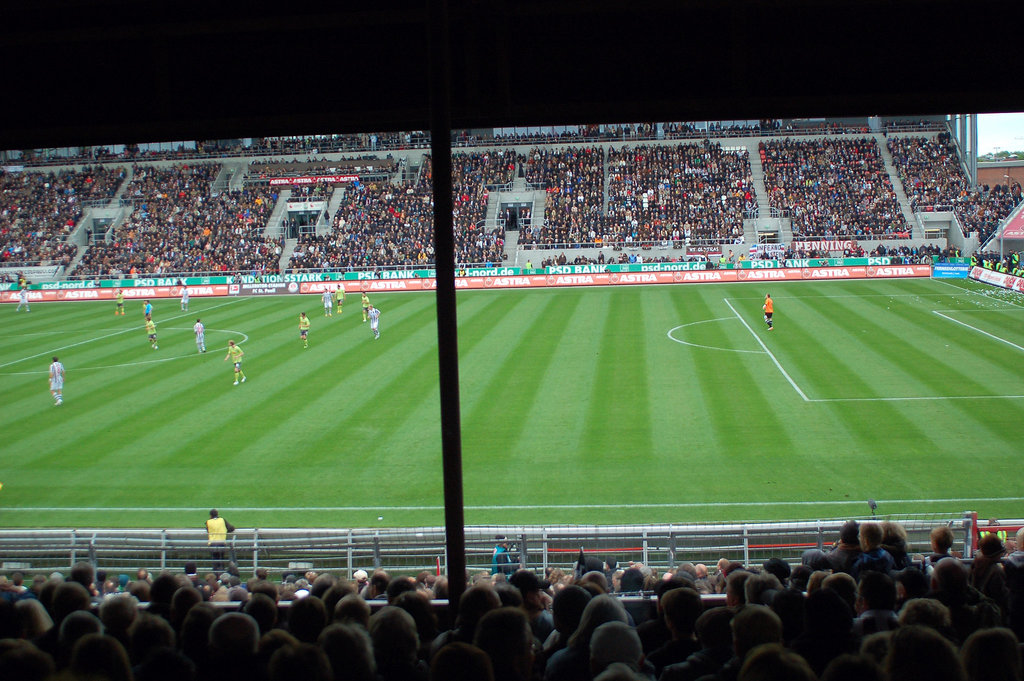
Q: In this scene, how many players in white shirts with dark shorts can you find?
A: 0